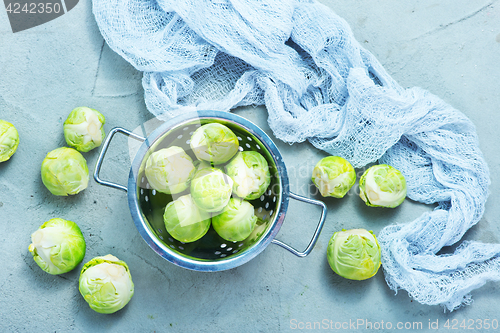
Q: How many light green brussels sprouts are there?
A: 14